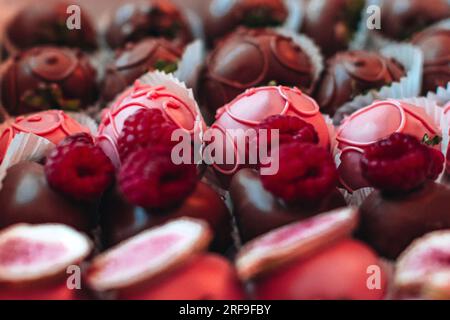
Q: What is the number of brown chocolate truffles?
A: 14